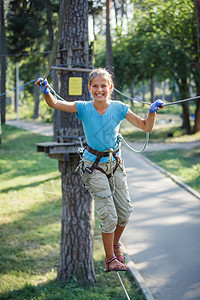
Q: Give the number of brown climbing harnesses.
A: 1